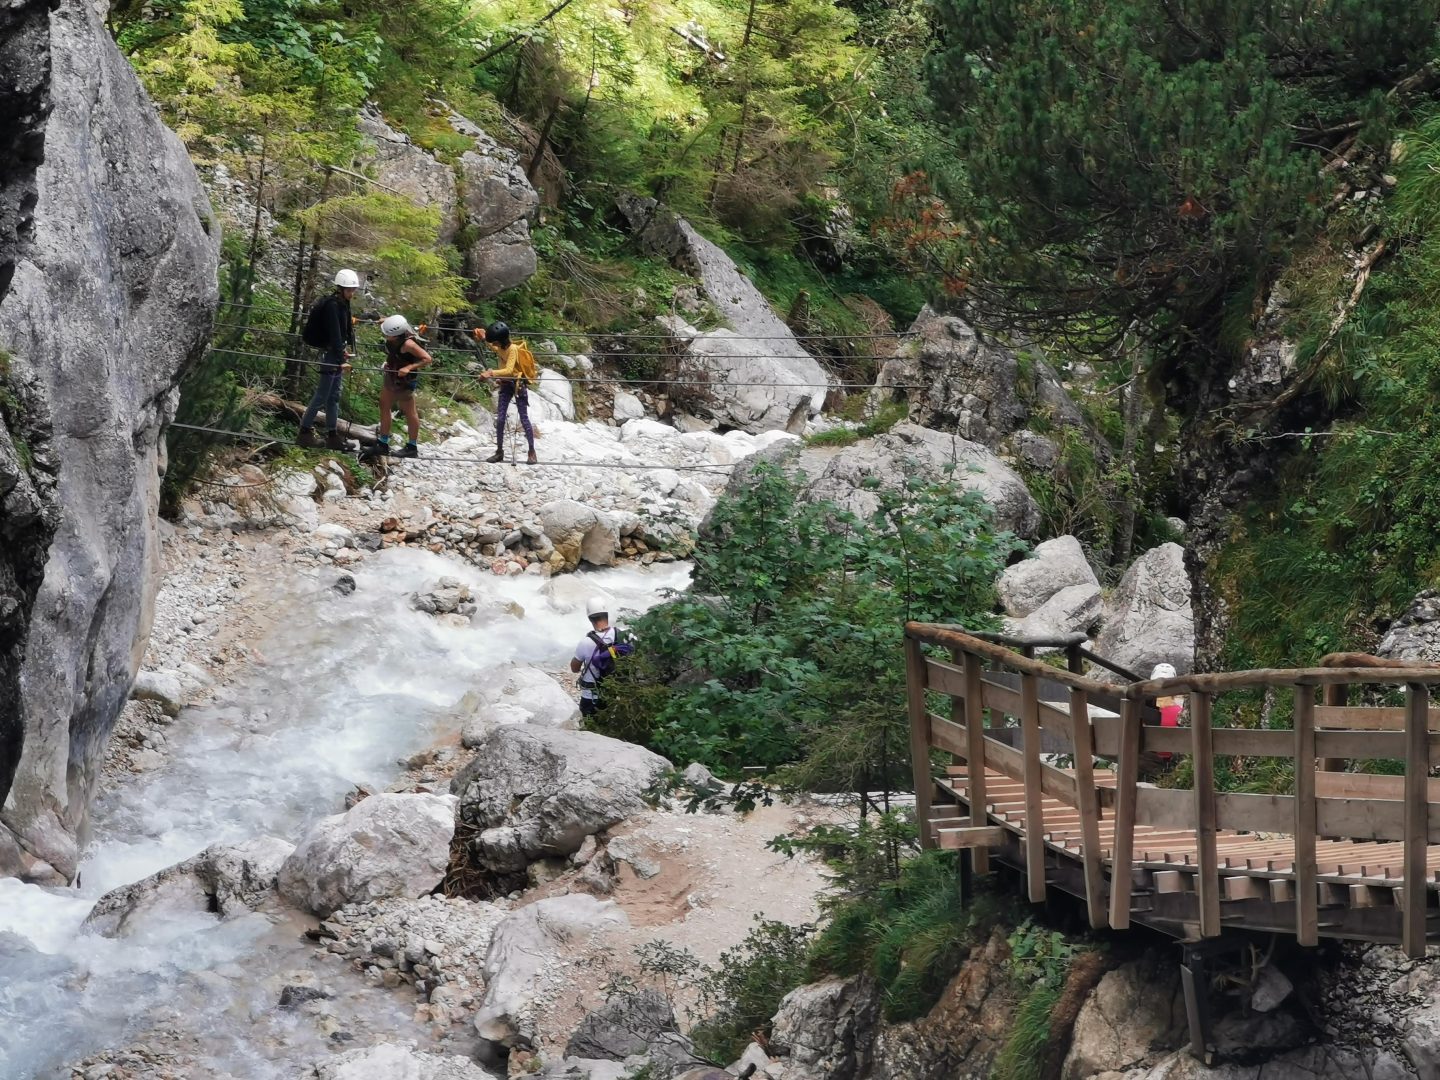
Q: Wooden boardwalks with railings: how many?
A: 1